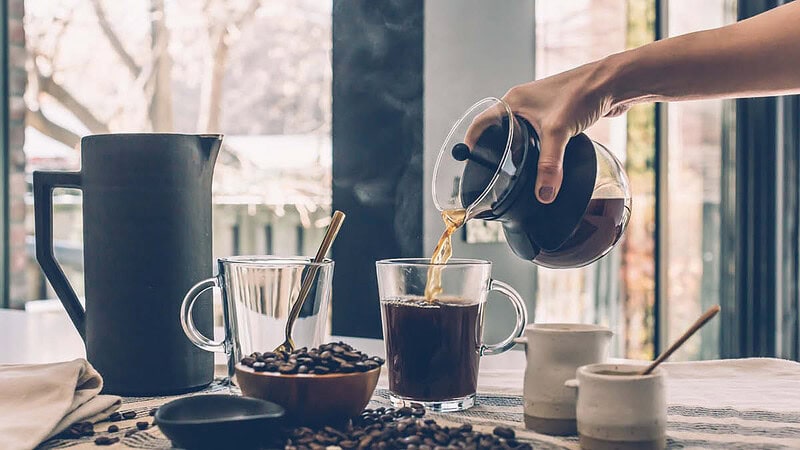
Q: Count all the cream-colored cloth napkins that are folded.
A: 1